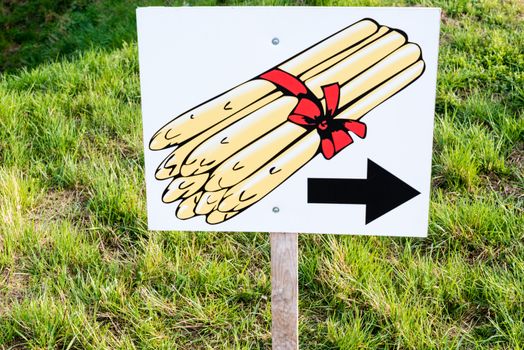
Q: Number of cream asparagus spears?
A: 9